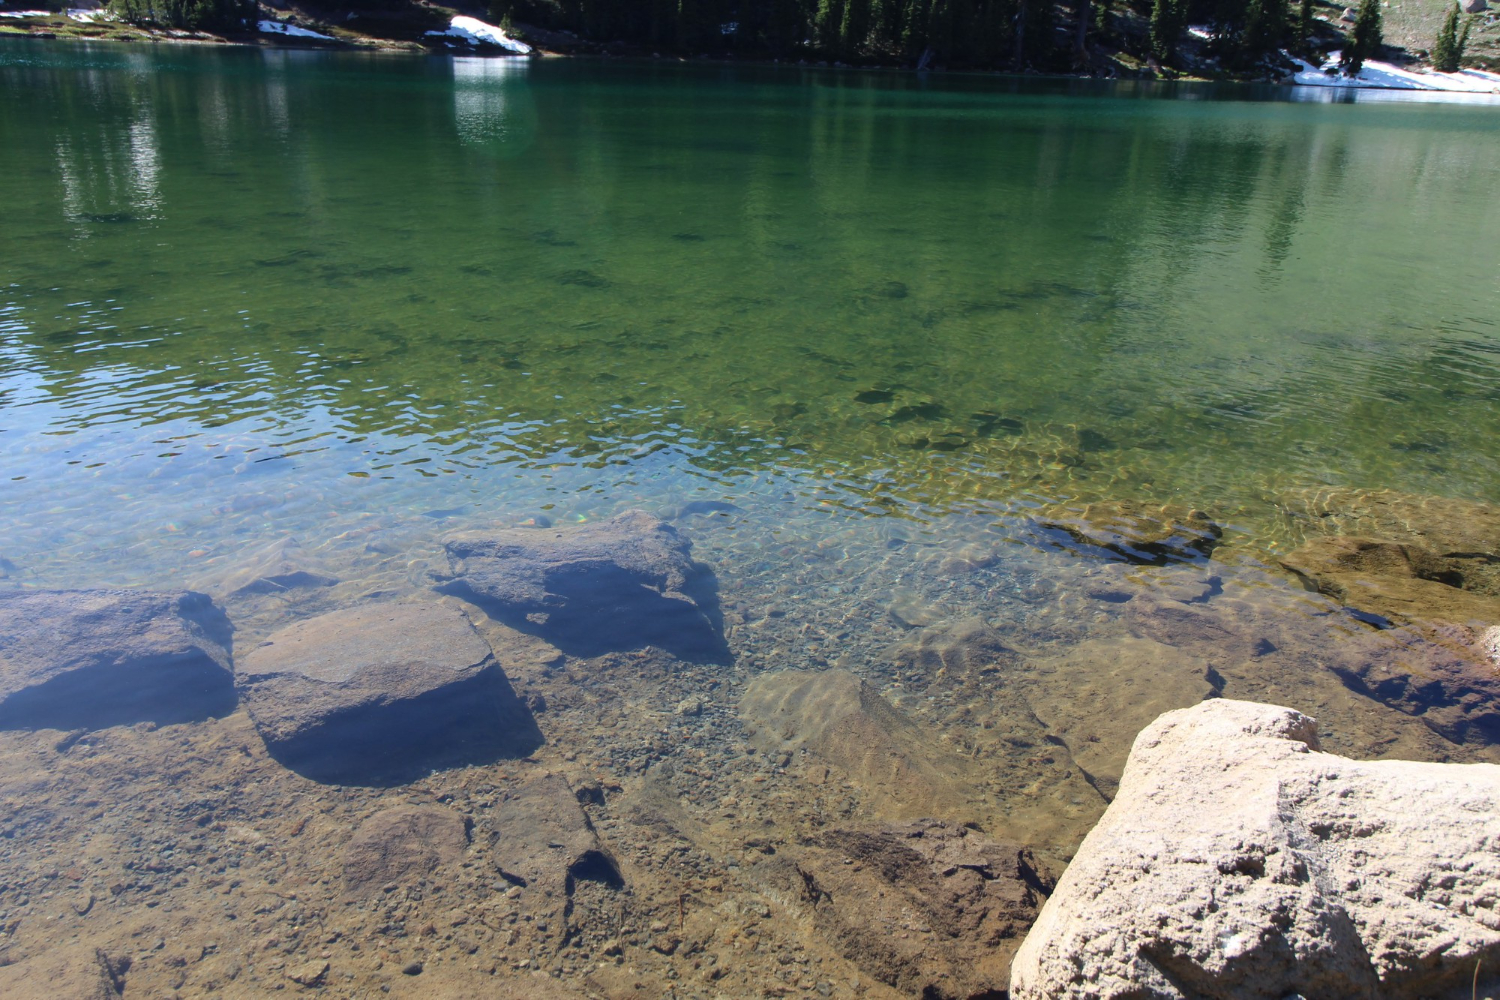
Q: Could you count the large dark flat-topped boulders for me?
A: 3